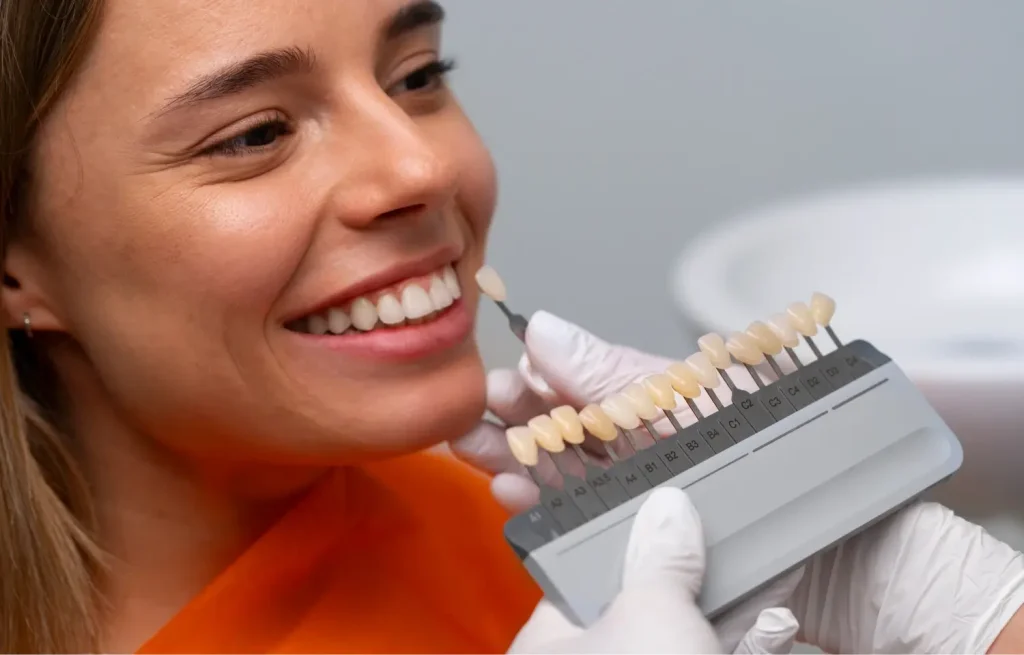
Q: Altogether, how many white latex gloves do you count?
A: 2